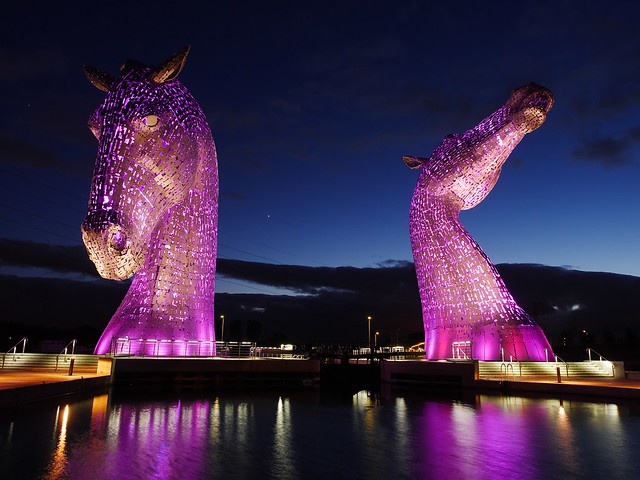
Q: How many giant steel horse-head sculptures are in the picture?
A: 2